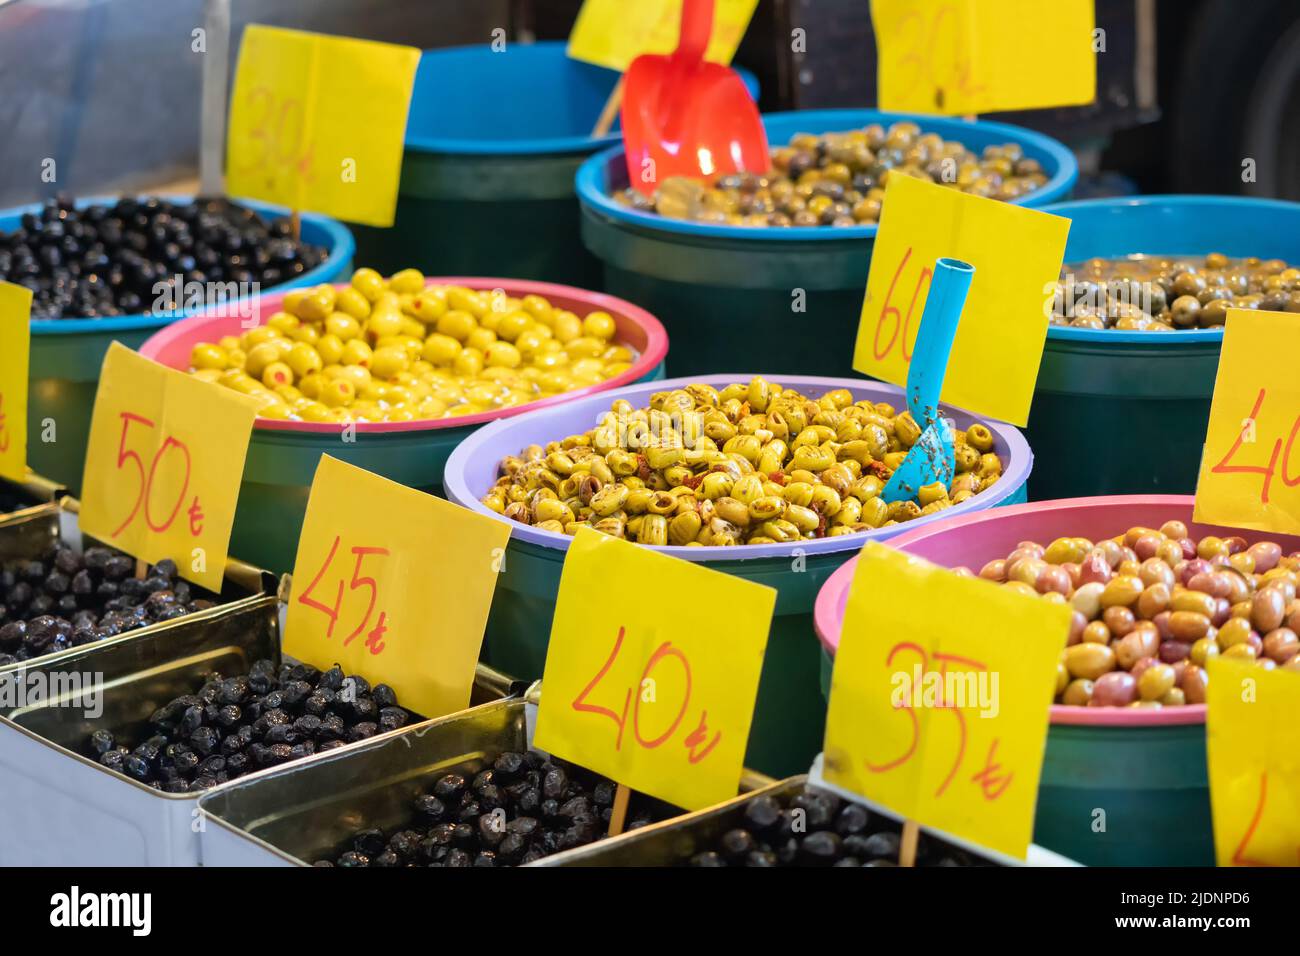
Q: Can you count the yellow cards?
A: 11